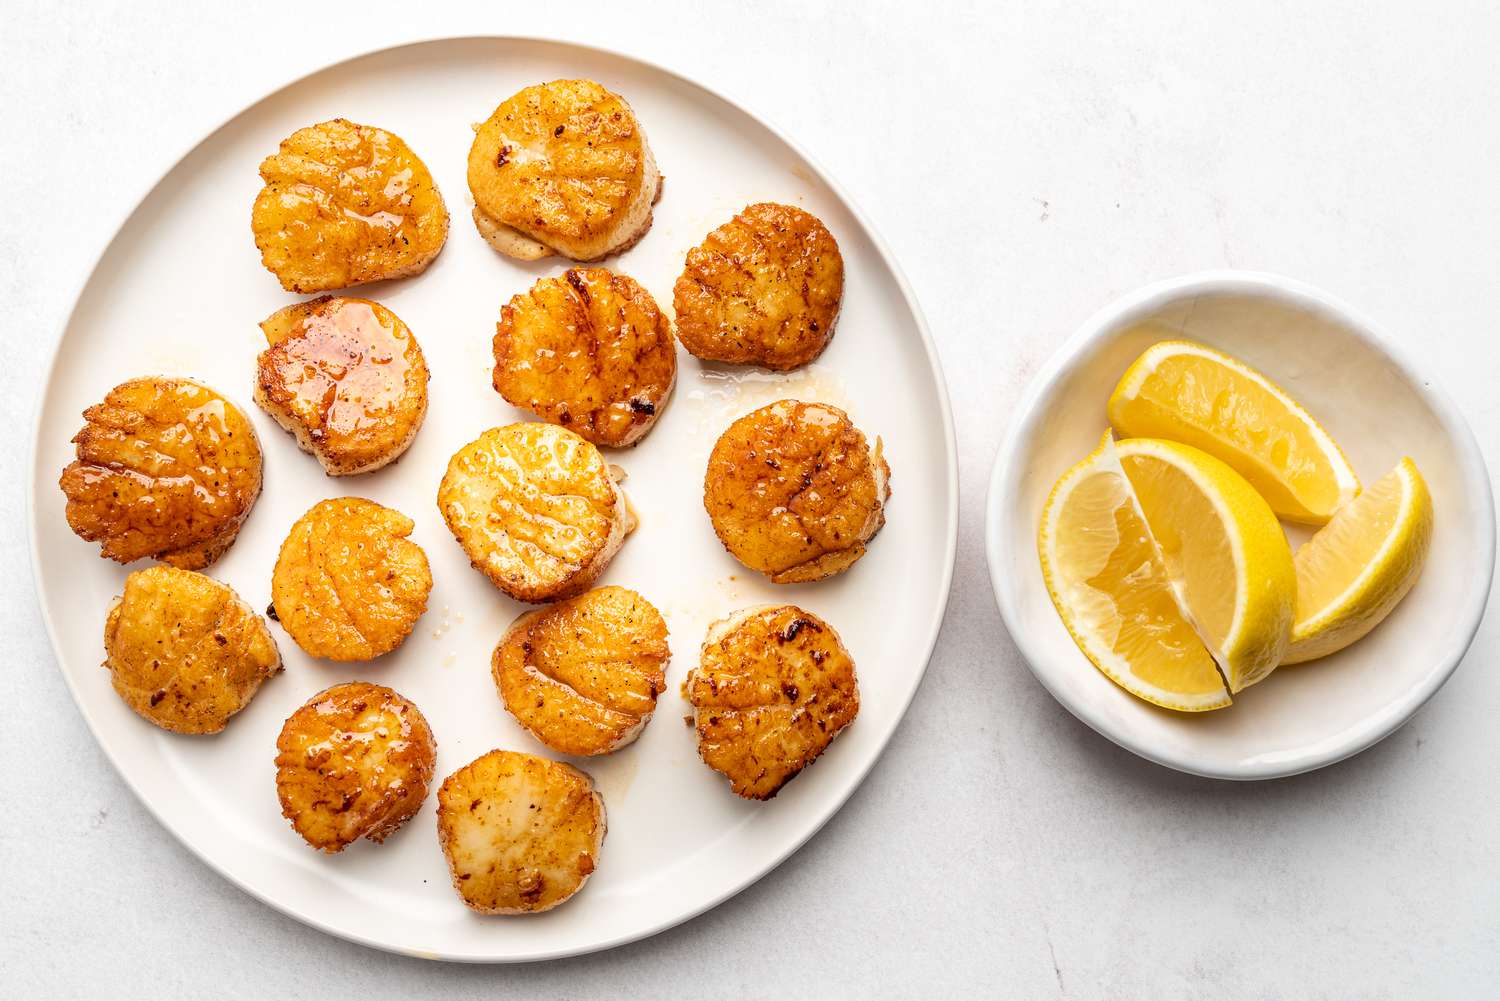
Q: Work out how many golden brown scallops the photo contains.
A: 14